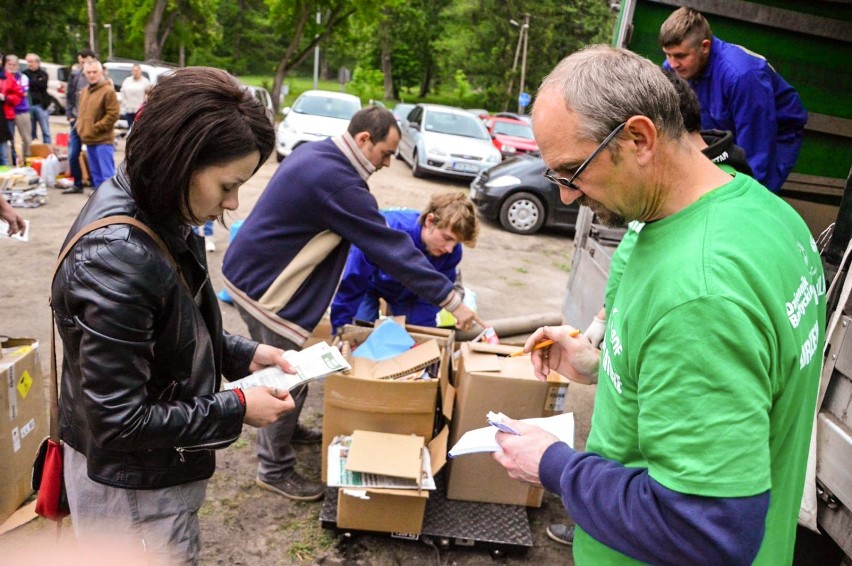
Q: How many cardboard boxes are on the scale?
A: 3